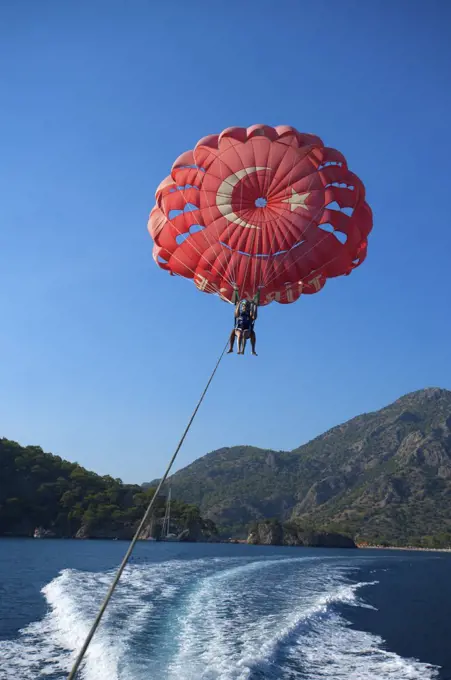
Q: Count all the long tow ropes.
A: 1